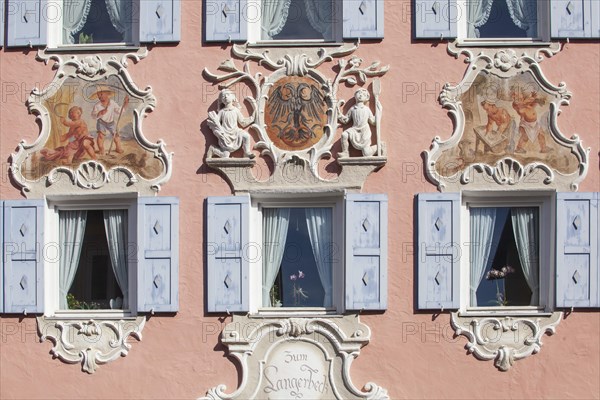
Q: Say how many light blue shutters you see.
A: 12